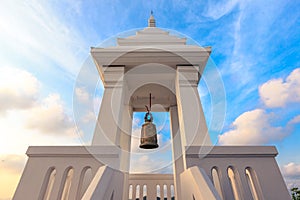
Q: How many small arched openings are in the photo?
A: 12